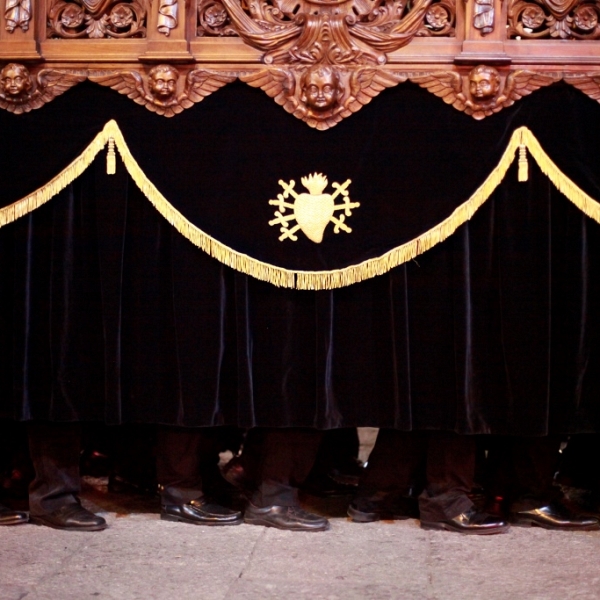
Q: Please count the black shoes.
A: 7